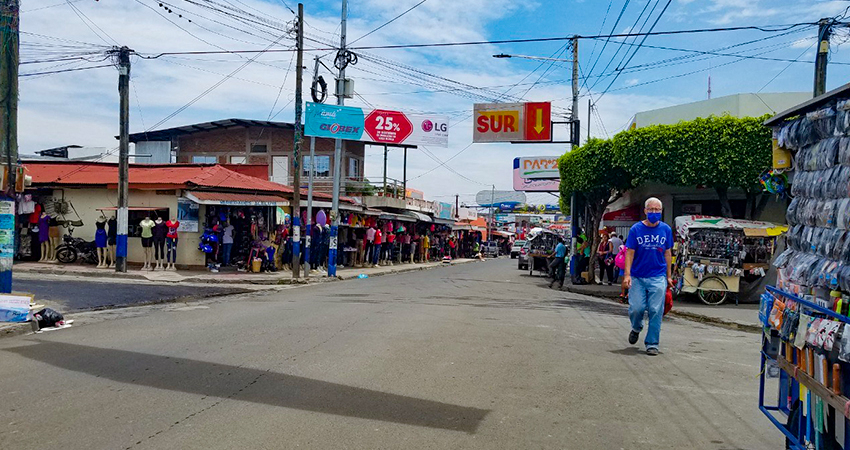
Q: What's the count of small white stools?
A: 0